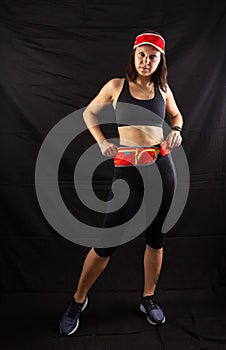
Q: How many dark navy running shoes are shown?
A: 2